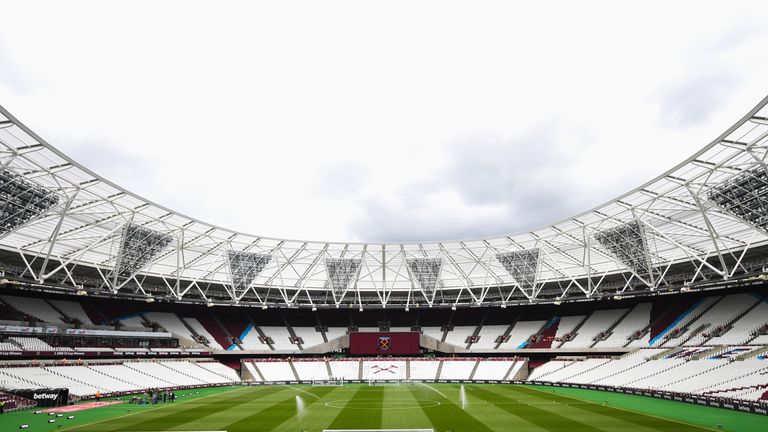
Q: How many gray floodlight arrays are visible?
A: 8